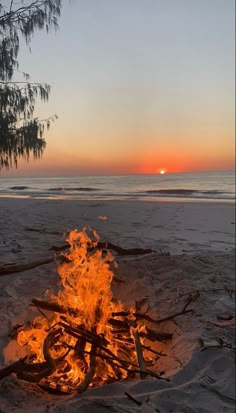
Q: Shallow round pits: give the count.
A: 1